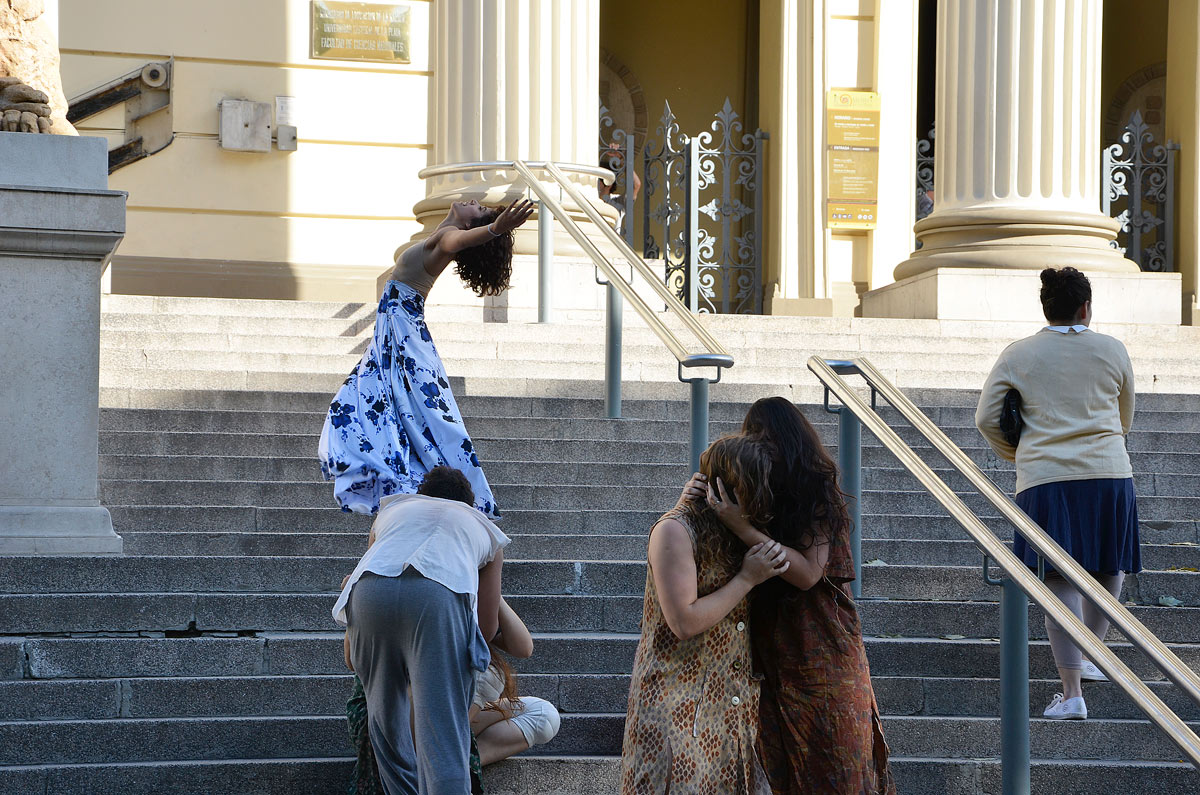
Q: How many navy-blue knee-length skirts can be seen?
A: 1